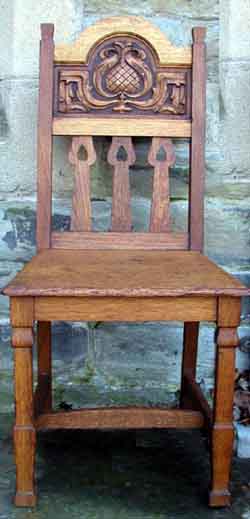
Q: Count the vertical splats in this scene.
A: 3